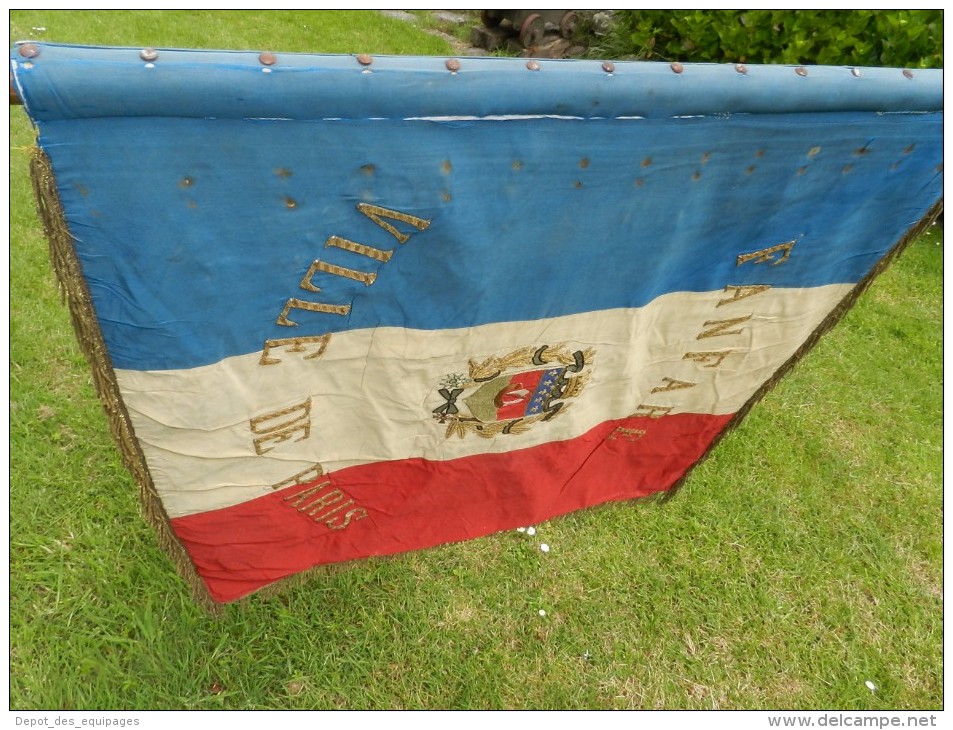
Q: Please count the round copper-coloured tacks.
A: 12